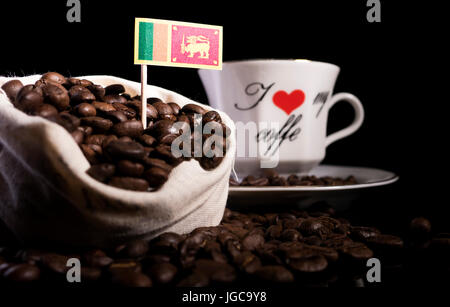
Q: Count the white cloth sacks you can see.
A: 1